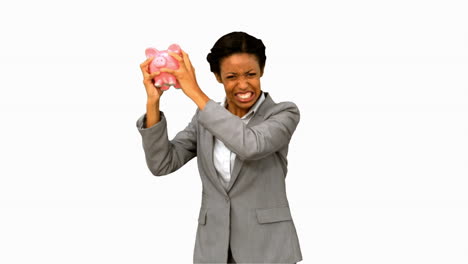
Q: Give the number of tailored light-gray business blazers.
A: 1